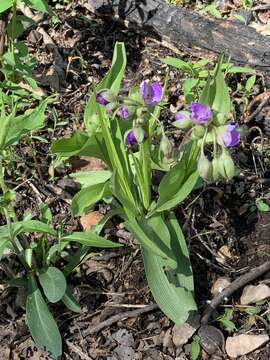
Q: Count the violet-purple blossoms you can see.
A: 7